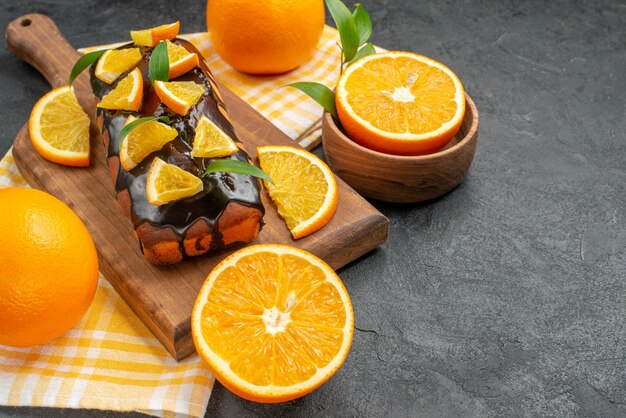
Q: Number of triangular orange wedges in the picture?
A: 8